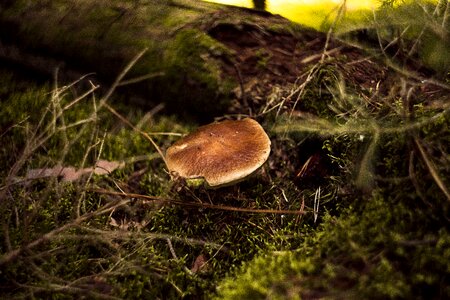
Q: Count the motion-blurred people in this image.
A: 0